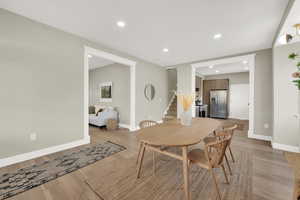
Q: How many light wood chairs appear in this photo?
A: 3